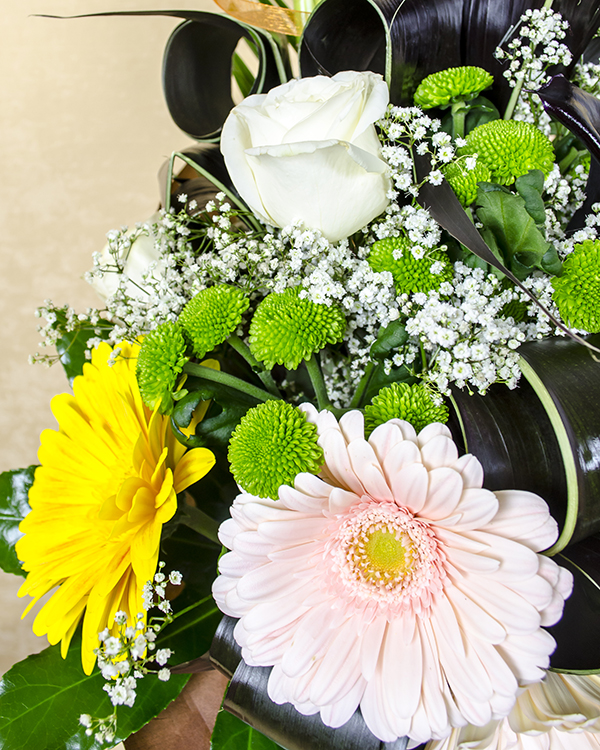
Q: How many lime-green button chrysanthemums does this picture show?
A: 10